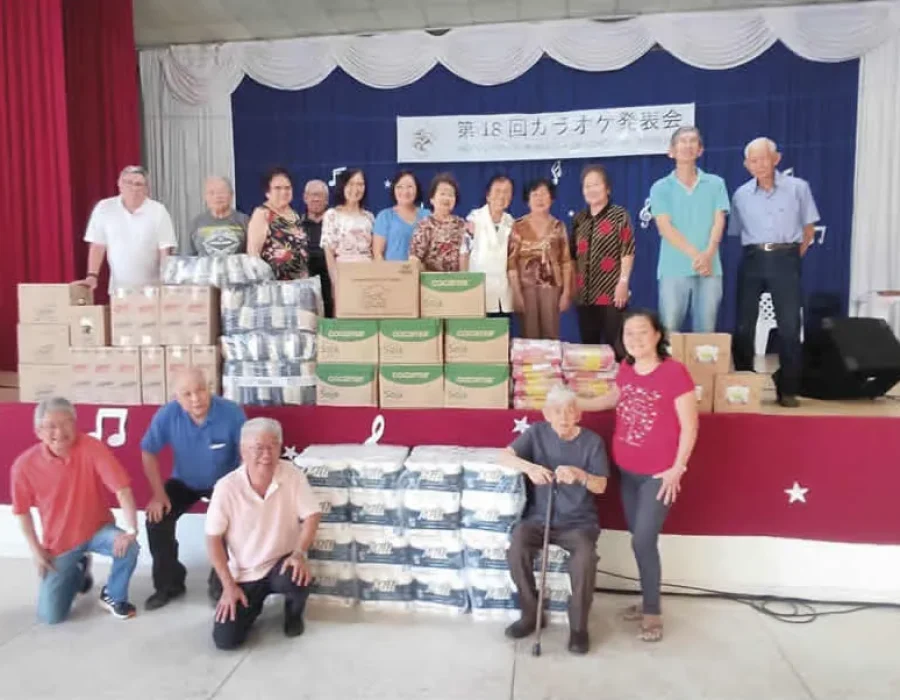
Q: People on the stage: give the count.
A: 12